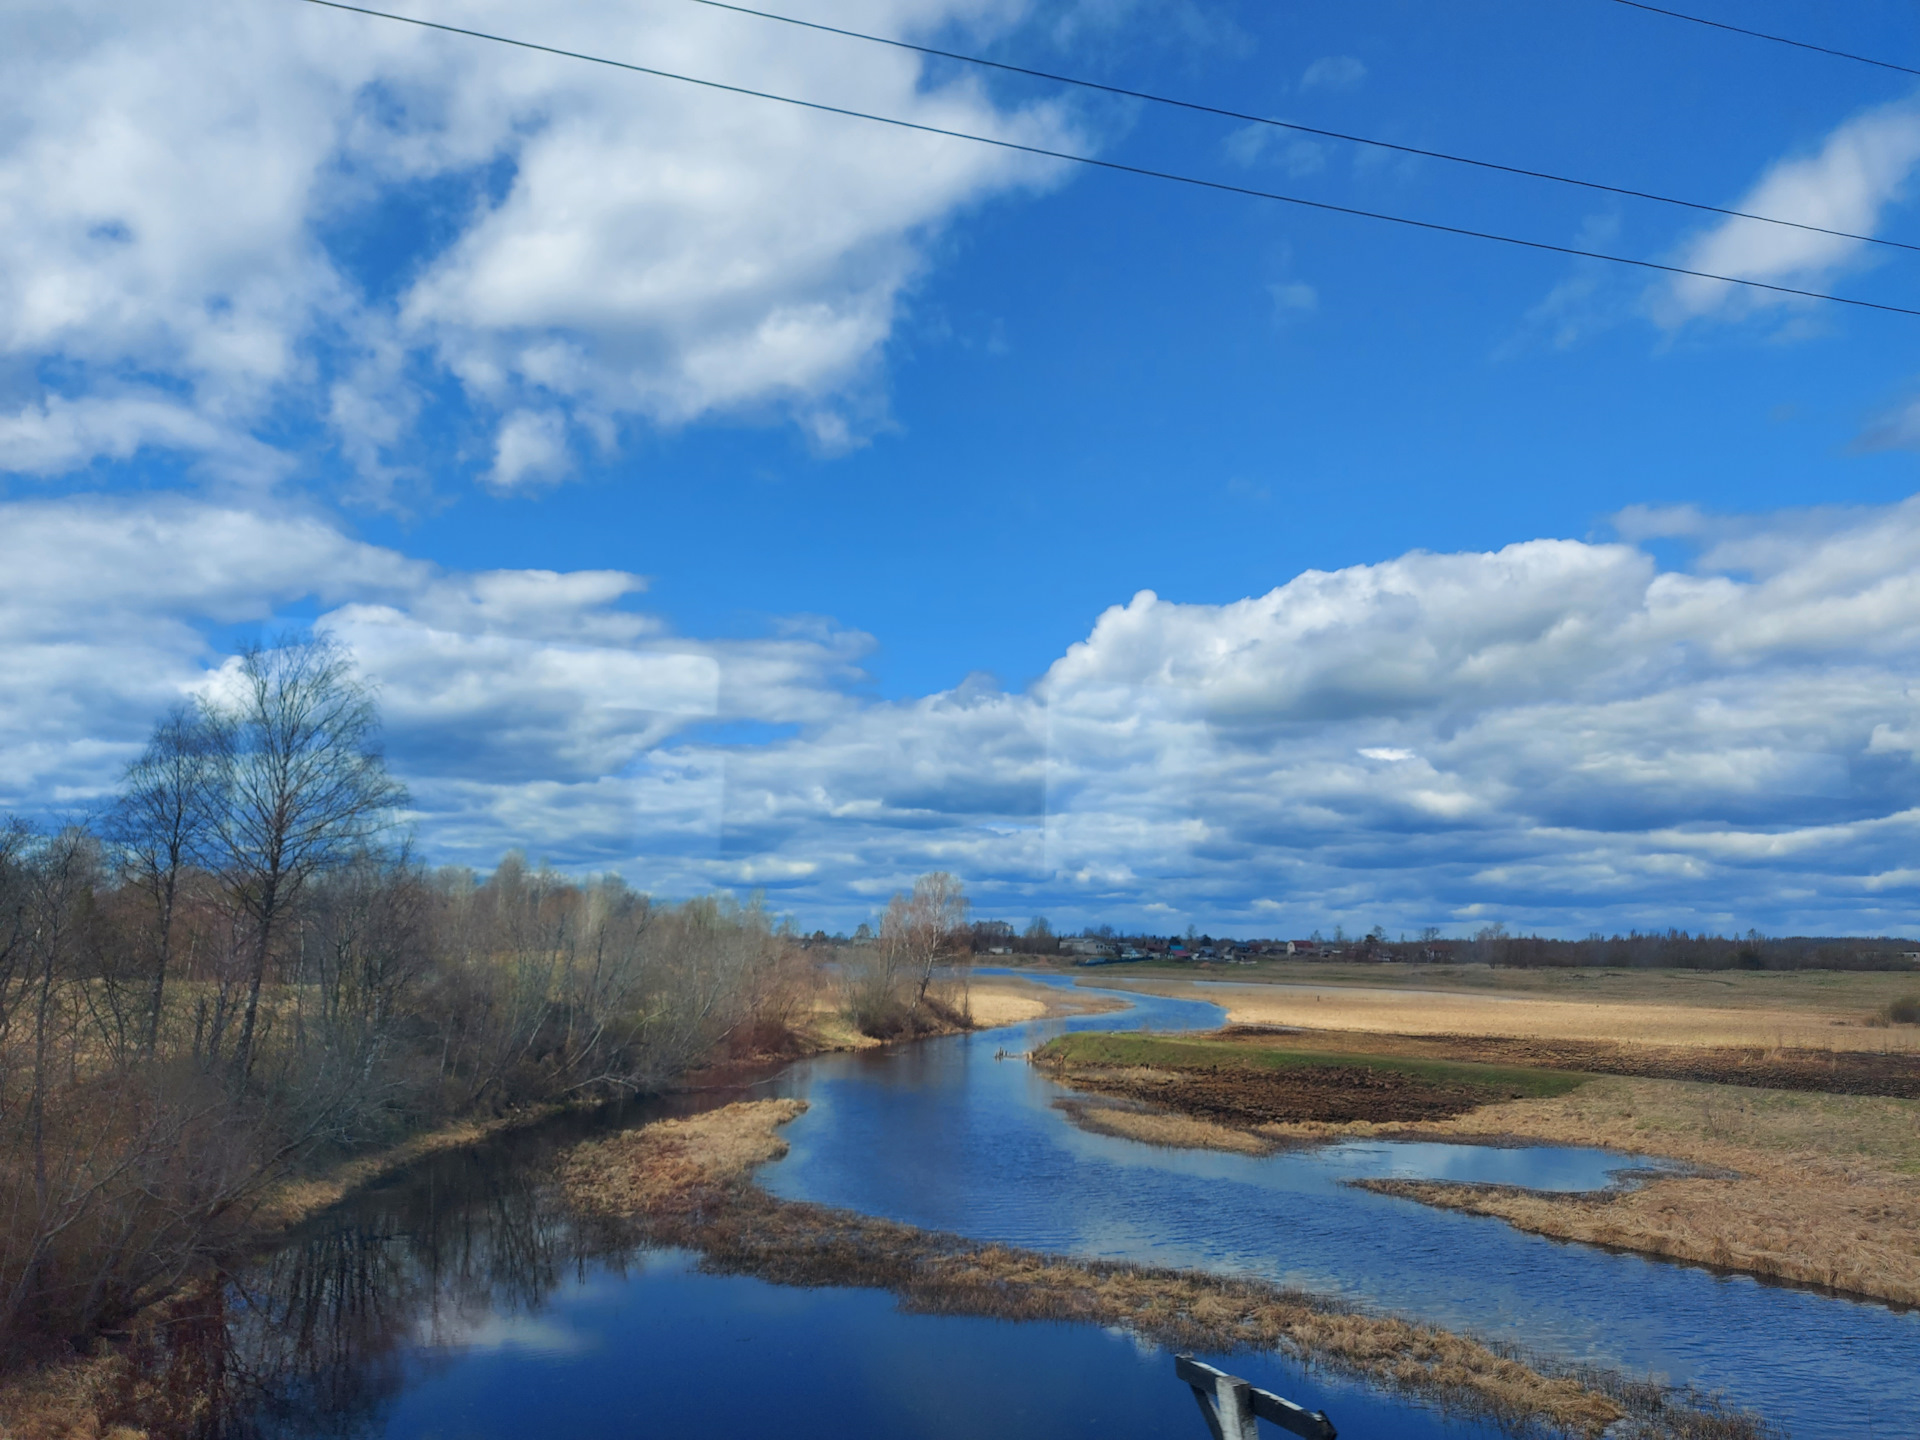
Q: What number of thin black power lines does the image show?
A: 3